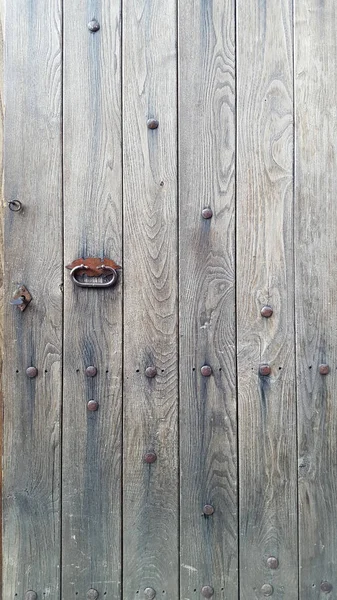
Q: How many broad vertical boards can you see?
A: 6